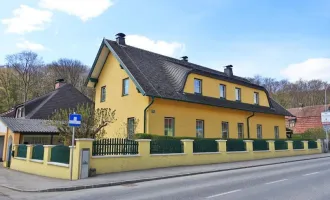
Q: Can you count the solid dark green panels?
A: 10